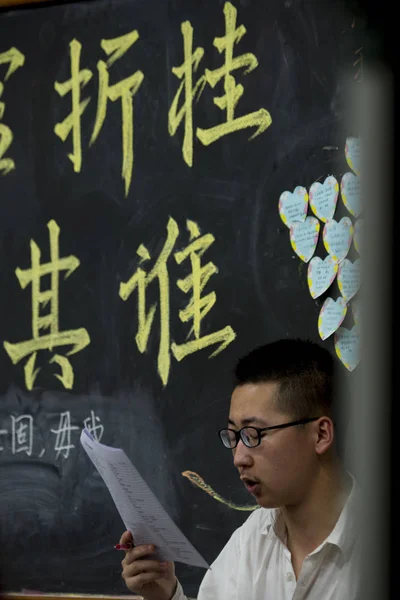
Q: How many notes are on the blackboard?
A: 12